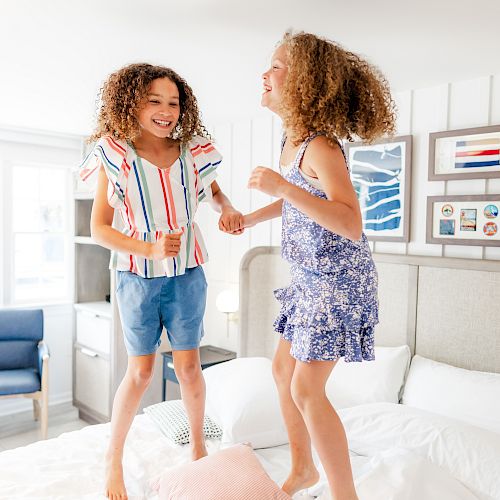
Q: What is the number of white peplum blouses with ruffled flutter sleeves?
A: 1